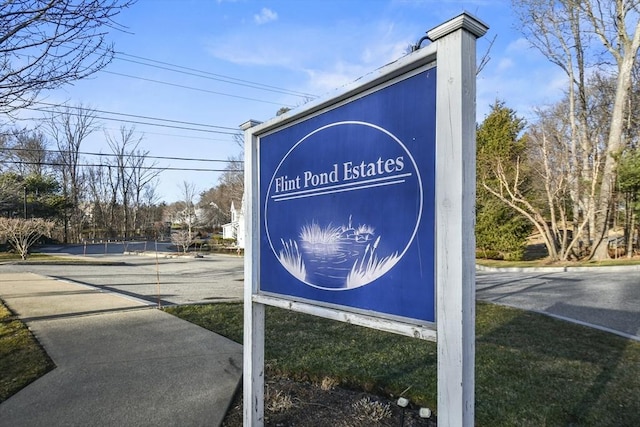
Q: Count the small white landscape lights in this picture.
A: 2